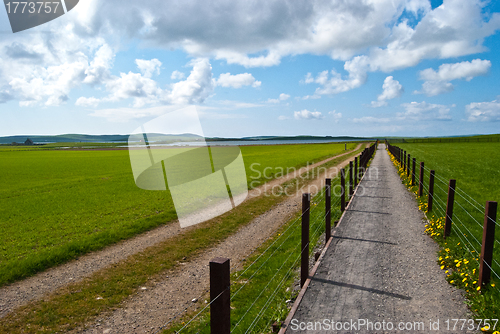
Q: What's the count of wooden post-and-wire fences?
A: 2